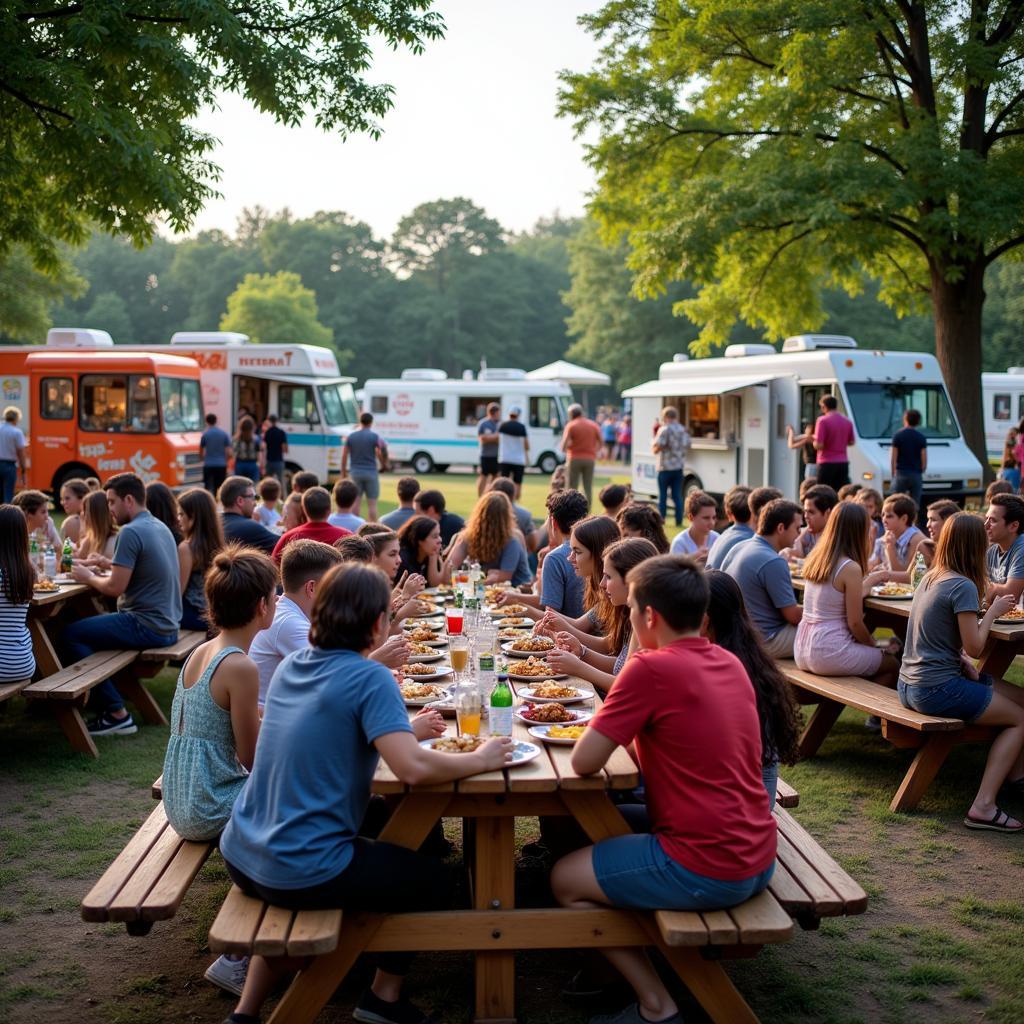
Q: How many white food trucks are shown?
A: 4